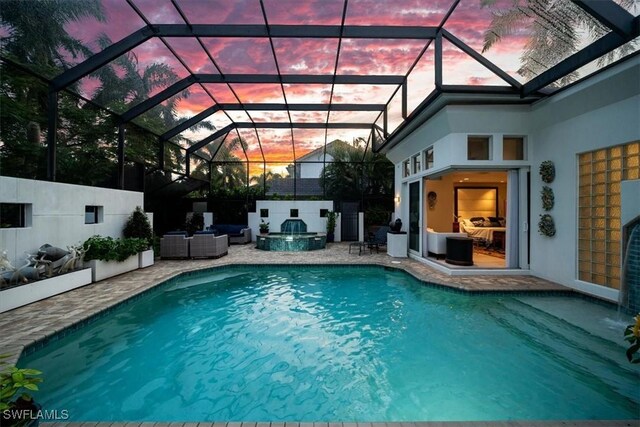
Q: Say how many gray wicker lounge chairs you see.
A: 2